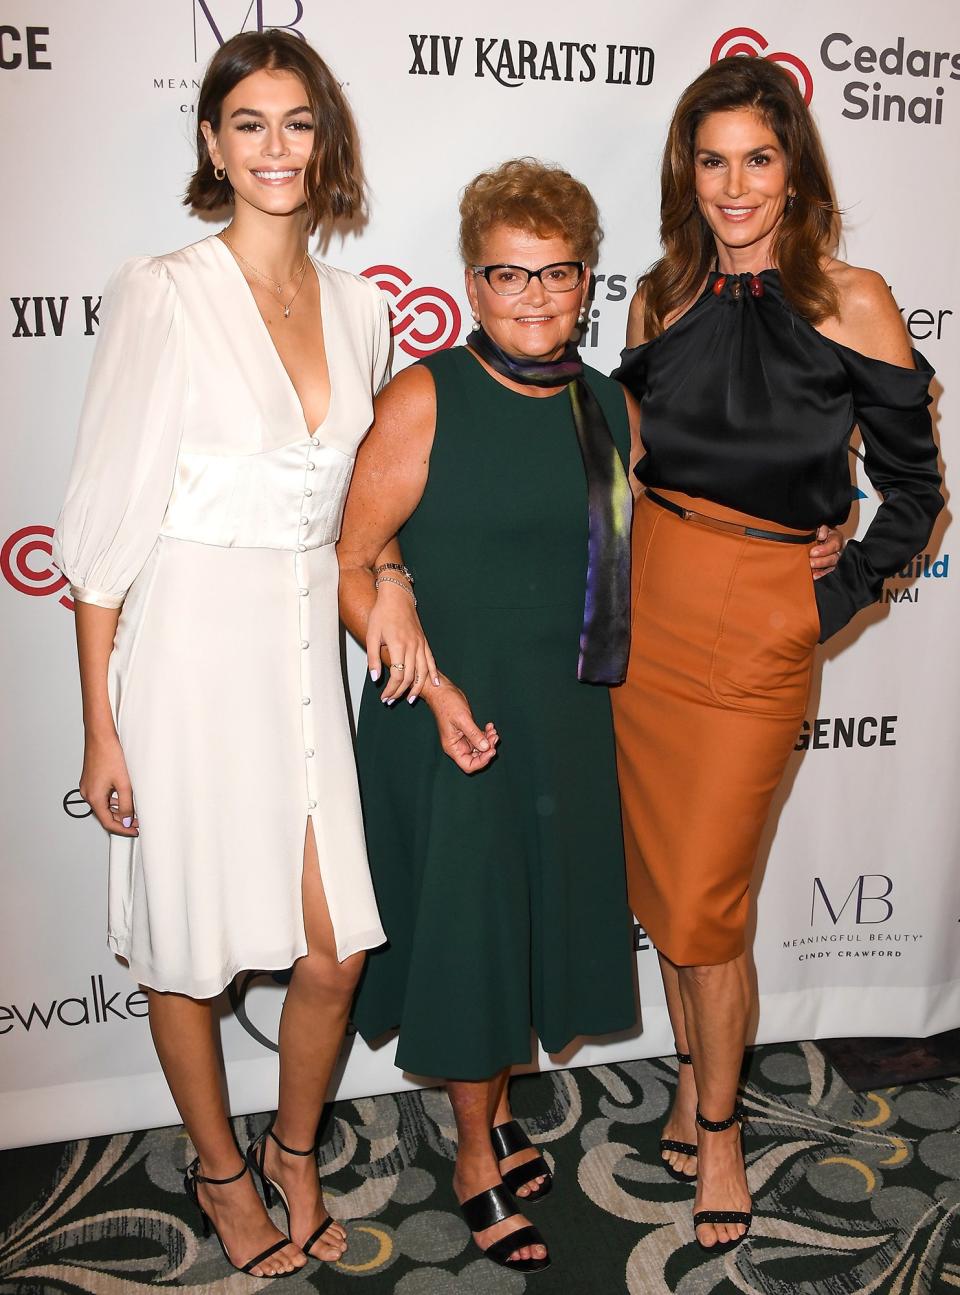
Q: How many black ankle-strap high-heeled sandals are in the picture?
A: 4